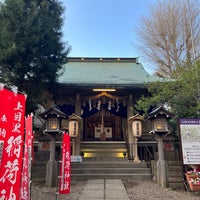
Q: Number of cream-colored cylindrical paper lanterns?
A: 2